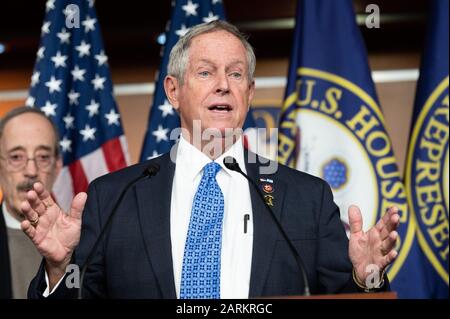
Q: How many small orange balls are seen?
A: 0